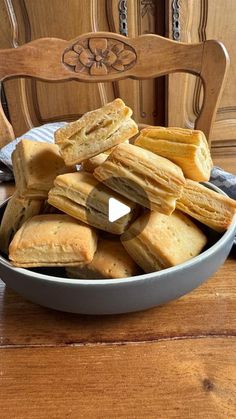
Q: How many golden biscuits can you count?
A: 11